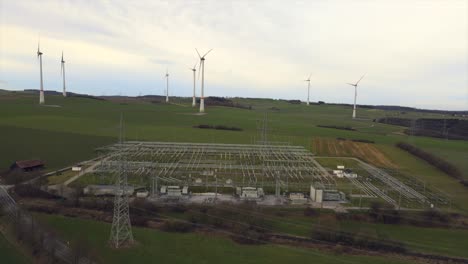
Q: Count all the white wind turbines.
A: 7